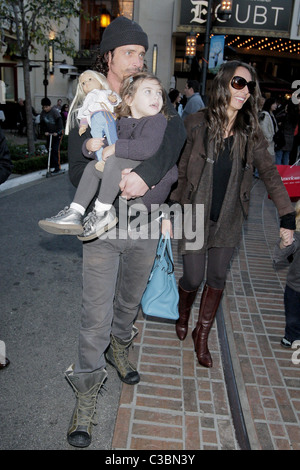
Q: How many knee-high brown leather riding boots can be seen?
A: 2